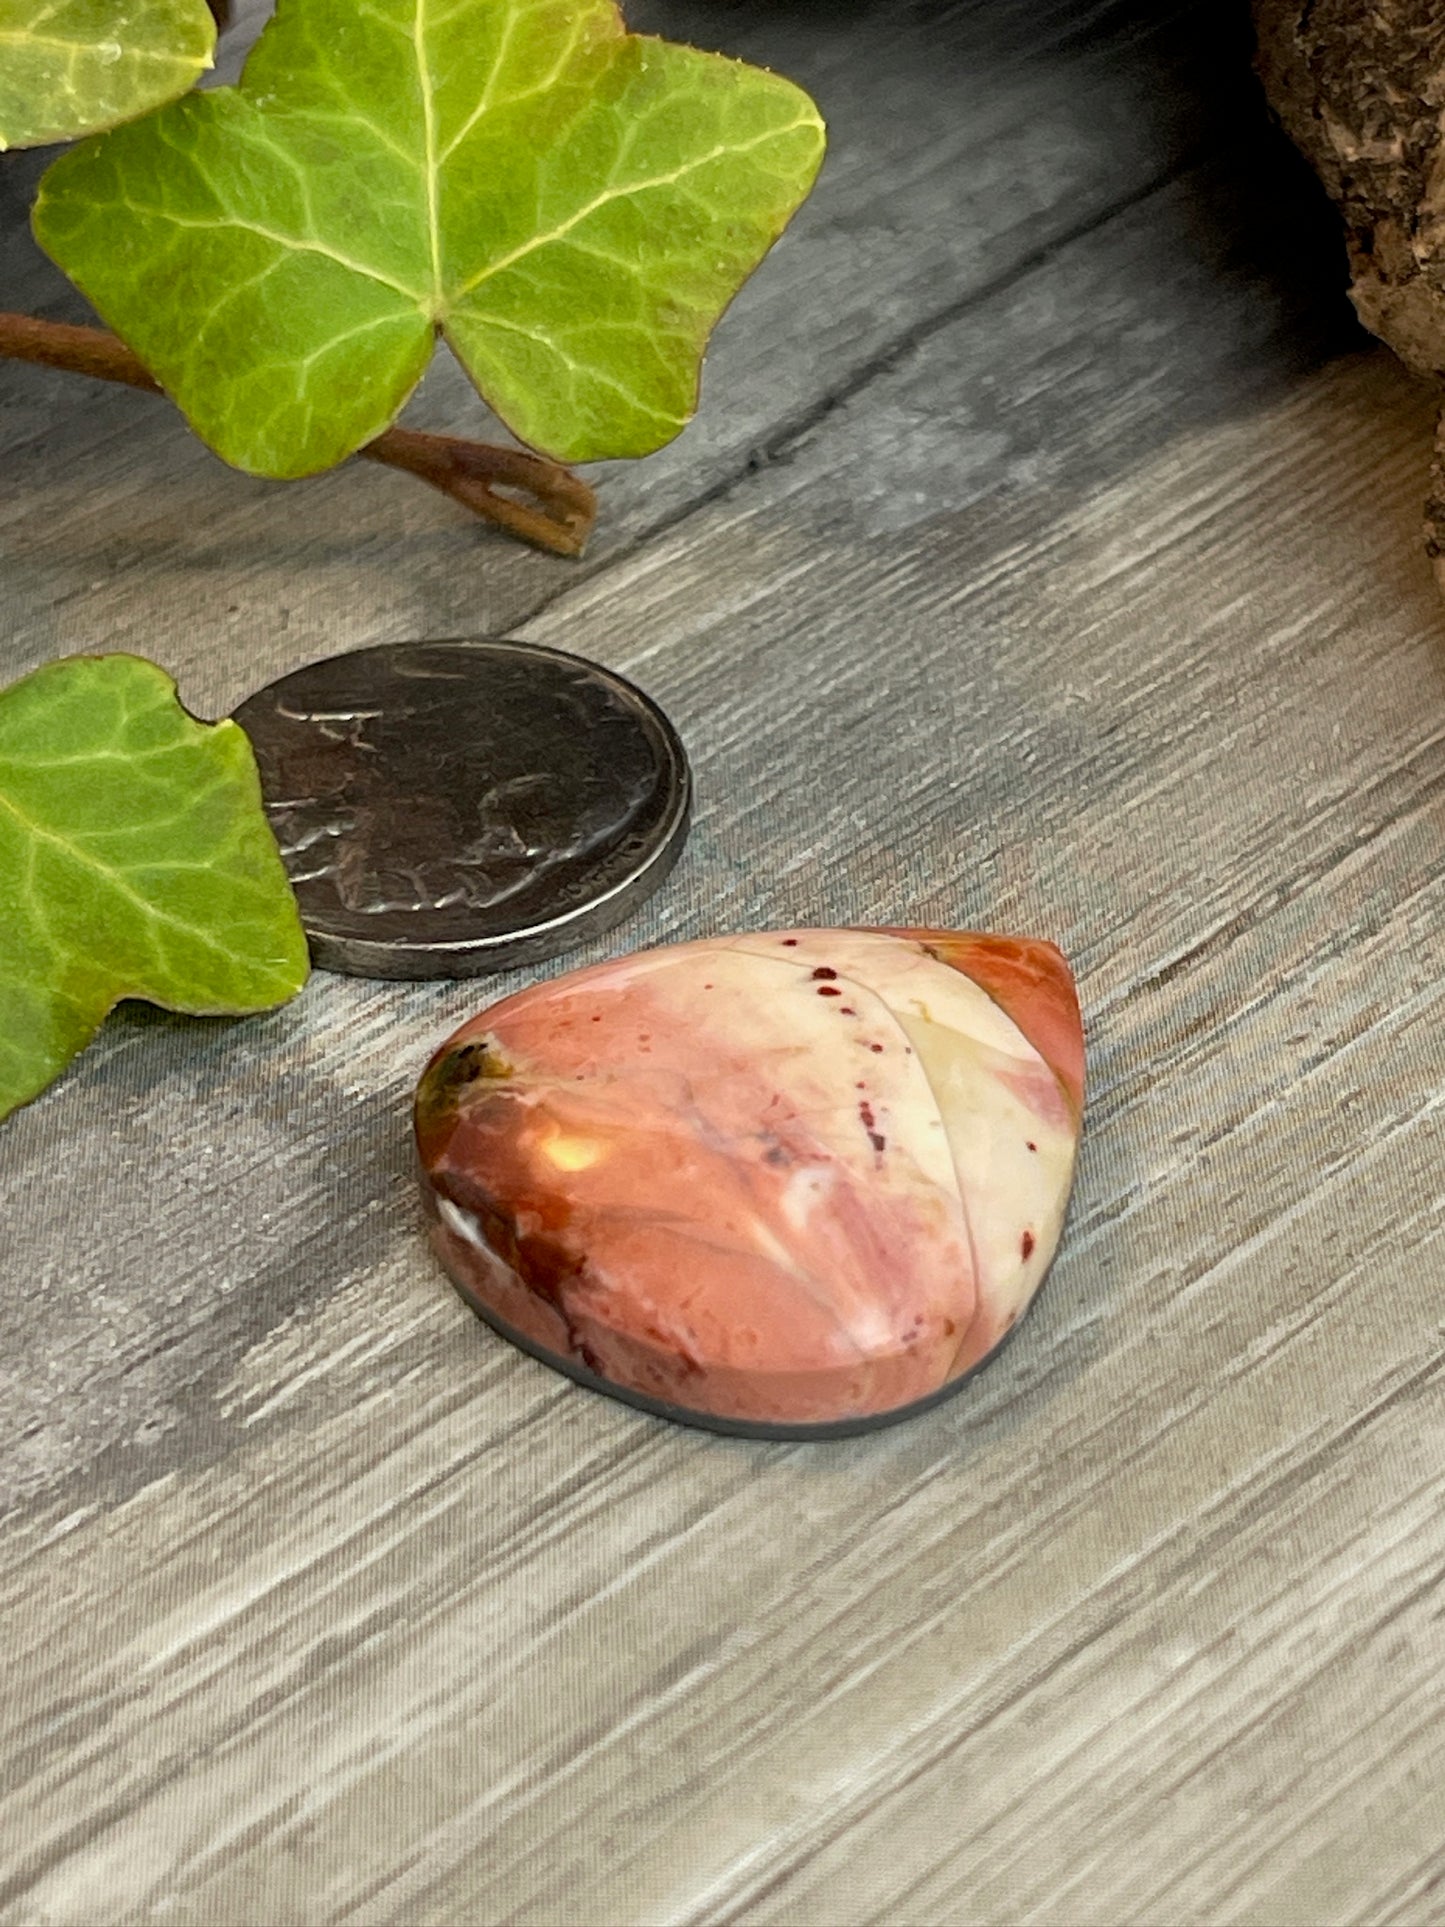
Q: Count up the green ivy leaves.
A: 3